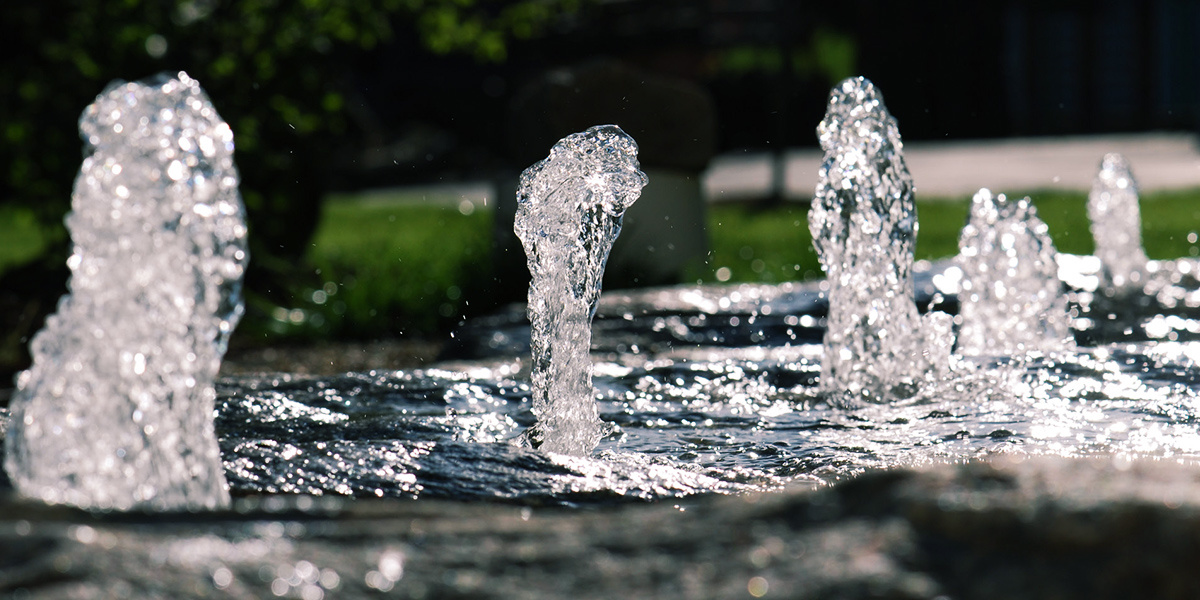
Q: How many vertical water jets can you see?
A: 5